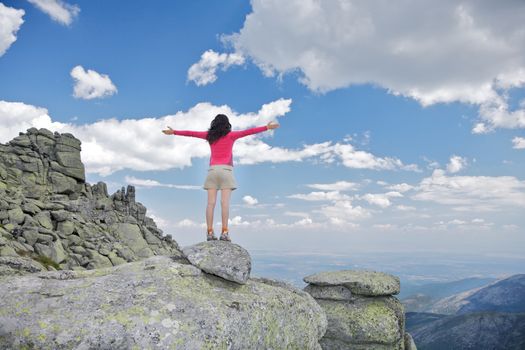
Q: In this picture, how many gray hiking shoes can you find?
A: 2